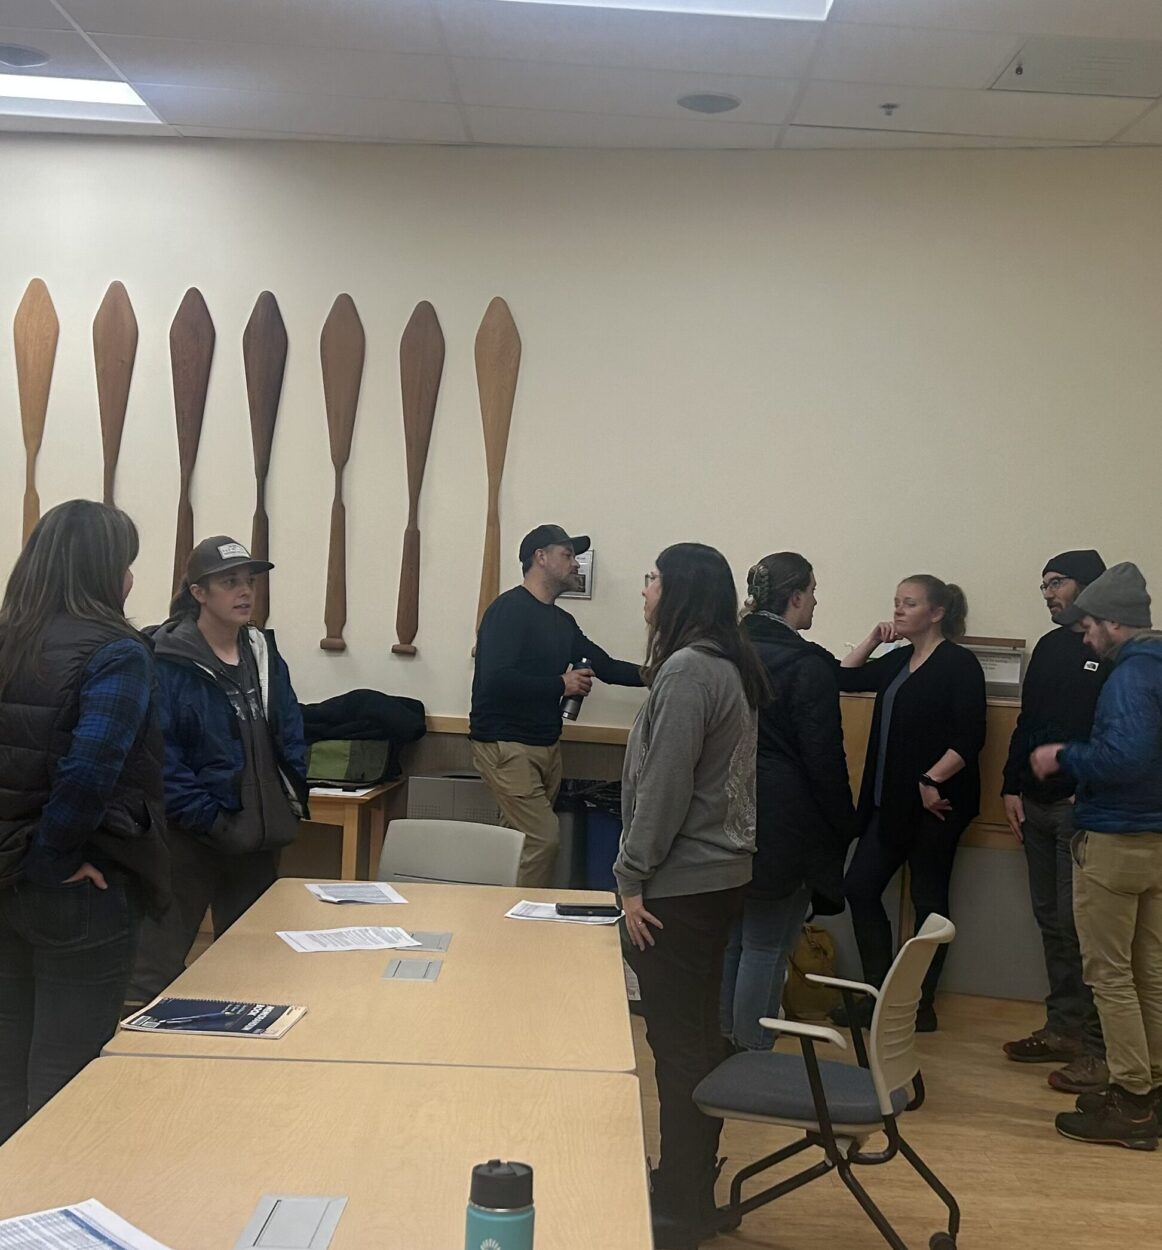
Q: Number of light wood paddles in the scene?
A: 2